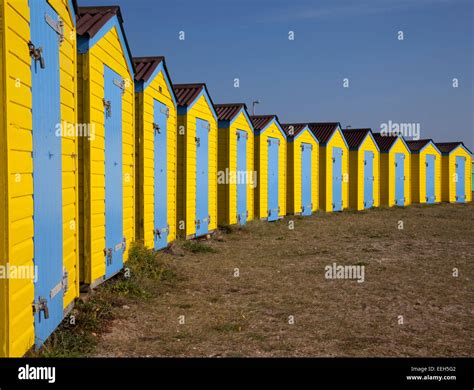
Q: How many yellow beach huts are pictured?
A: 12